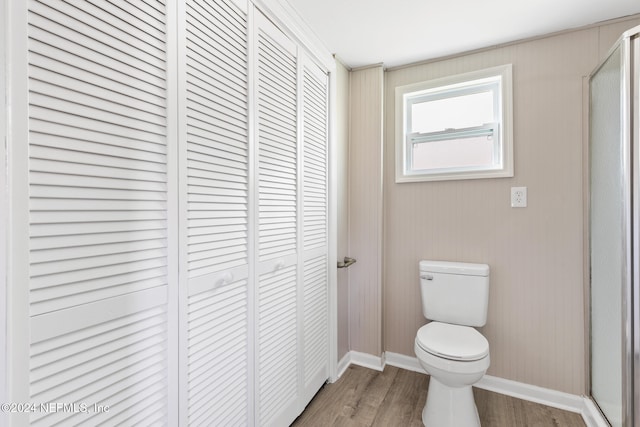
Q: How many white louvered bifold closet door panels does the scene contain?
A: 4